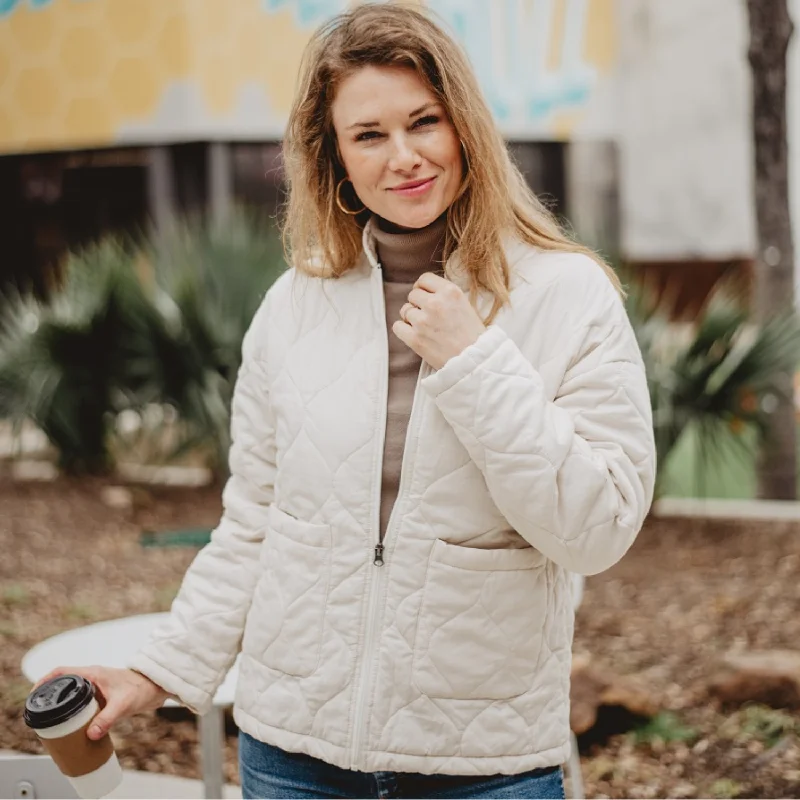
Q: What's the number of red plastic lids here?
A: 0